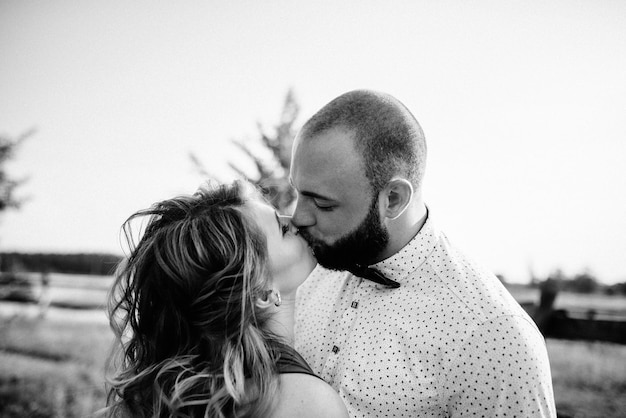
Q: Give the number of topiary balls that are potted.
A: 0